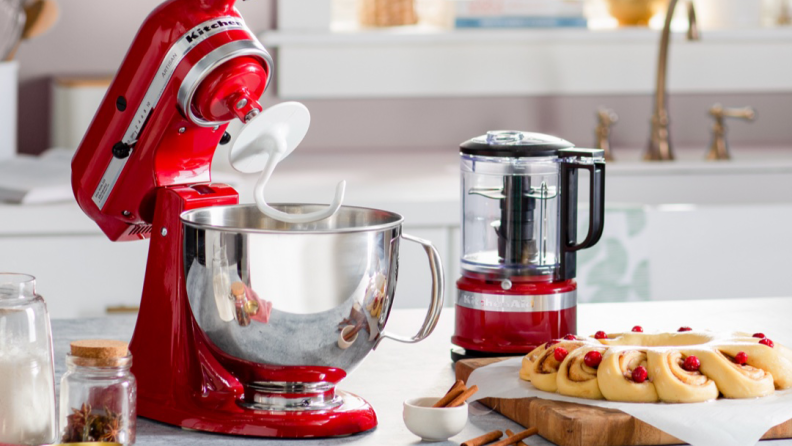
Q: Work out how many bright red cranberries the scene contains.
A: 12